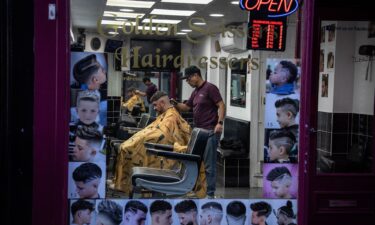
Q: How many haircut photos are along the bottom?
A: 9